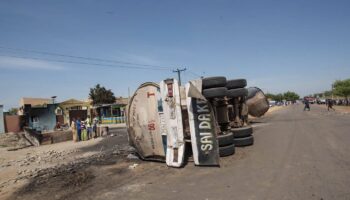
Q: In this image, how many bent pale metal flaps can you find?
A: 1